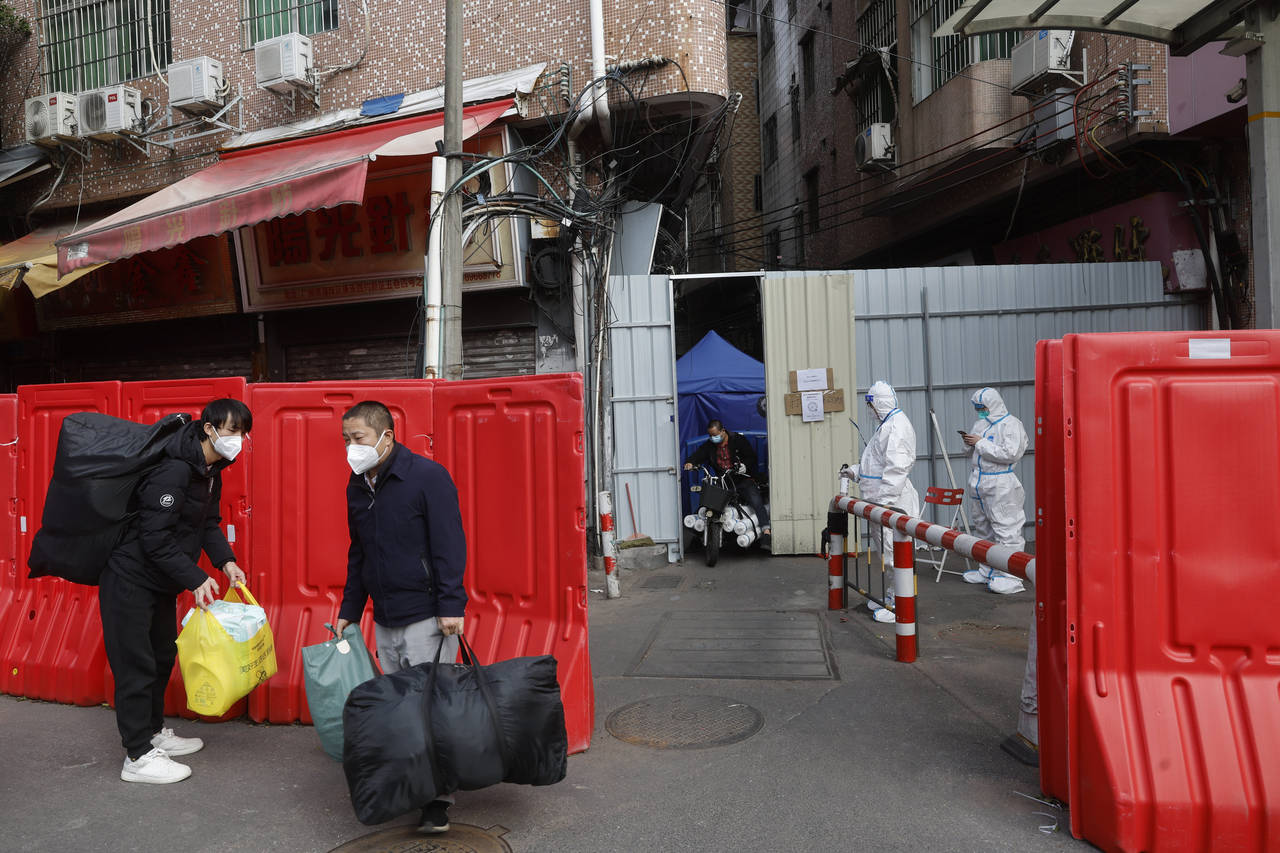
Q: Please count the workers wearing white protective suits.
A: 2